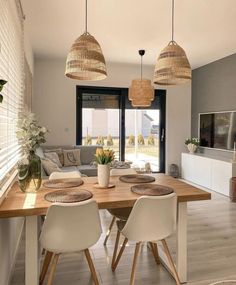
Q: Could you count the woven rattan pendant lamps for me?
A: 3